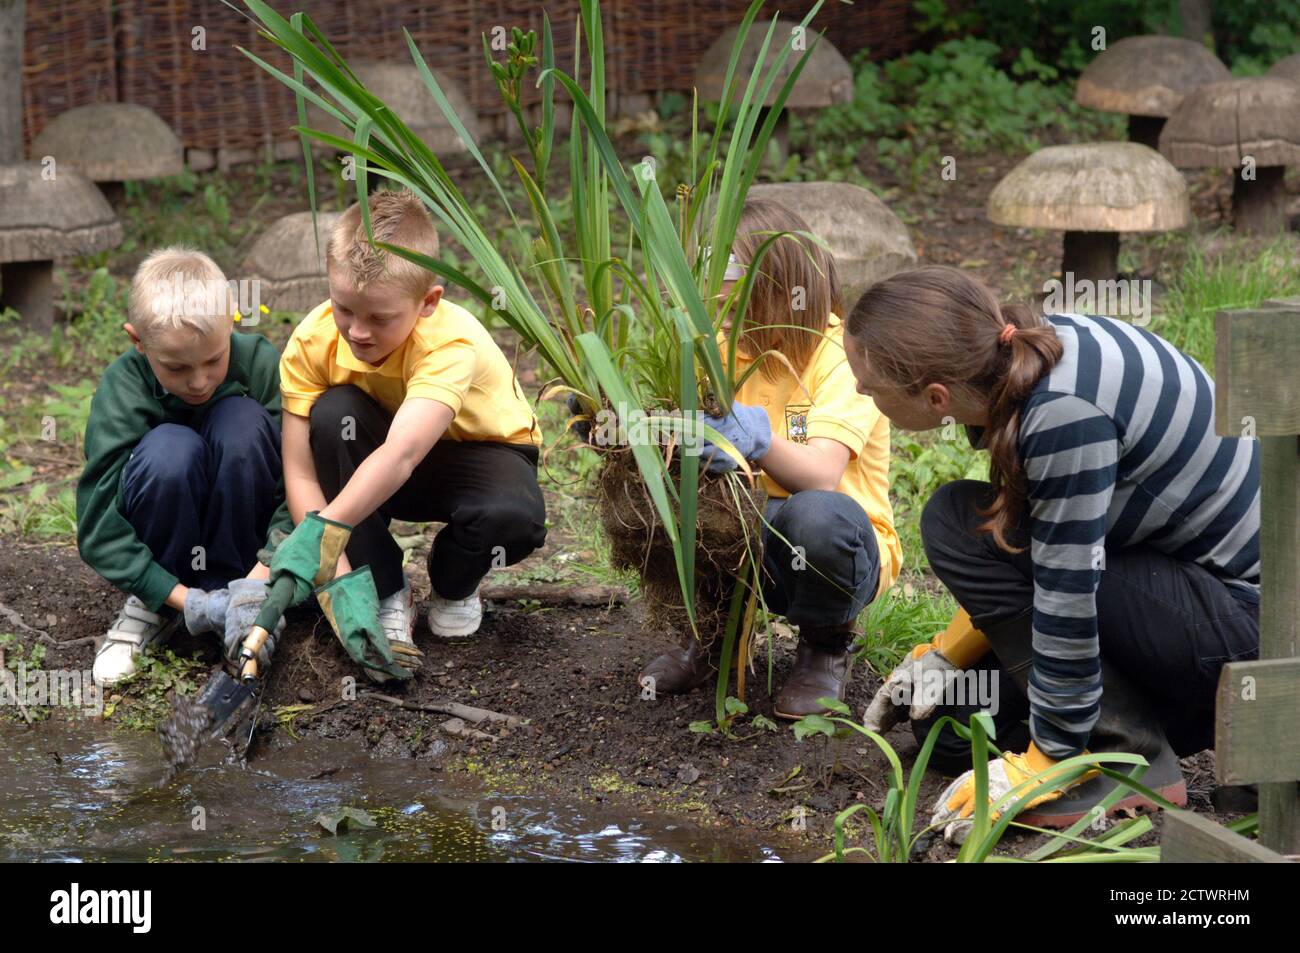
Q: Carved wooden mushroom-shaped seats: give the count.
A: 10